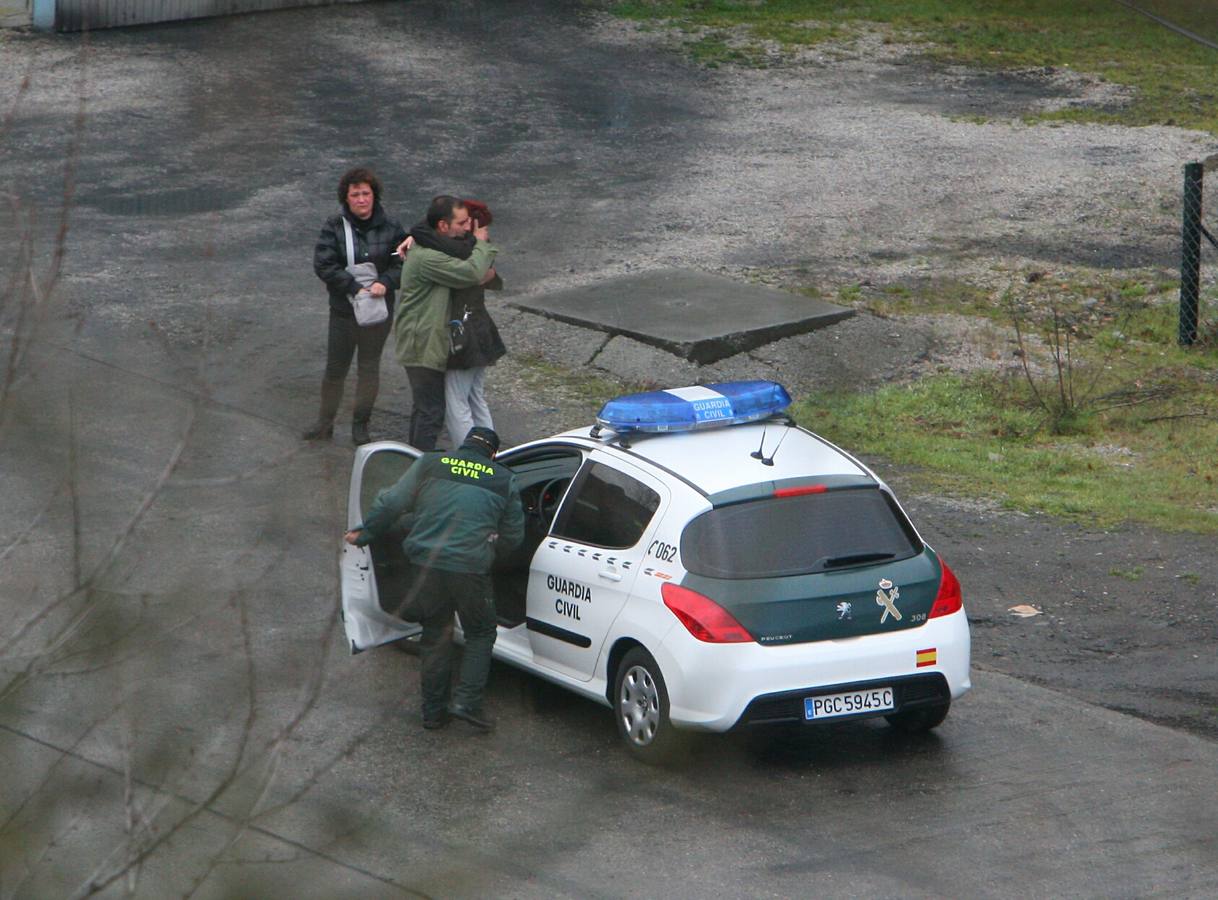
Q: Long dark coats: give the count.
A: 1